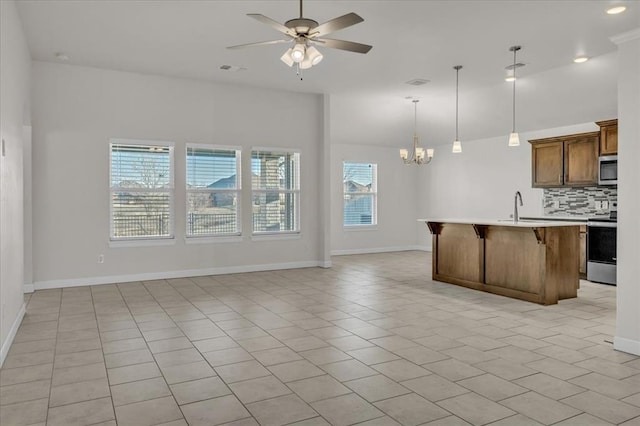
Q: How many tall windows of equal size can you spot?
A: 3